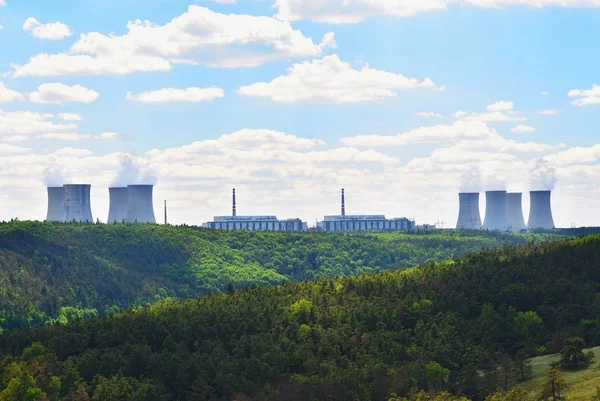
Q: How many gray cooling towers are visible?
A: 8